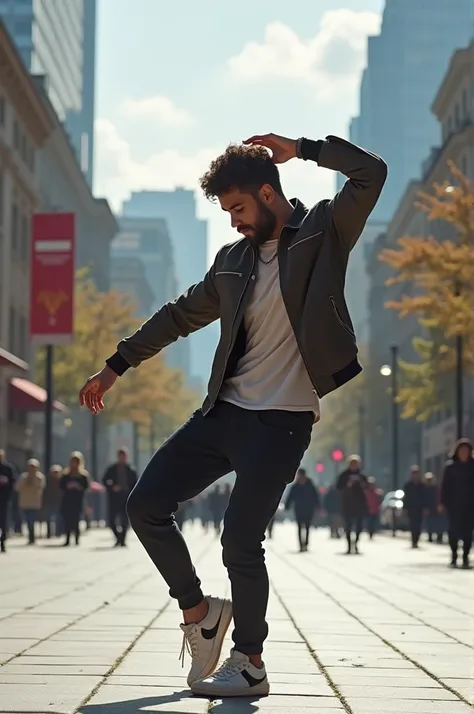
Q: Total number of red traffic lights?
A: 2